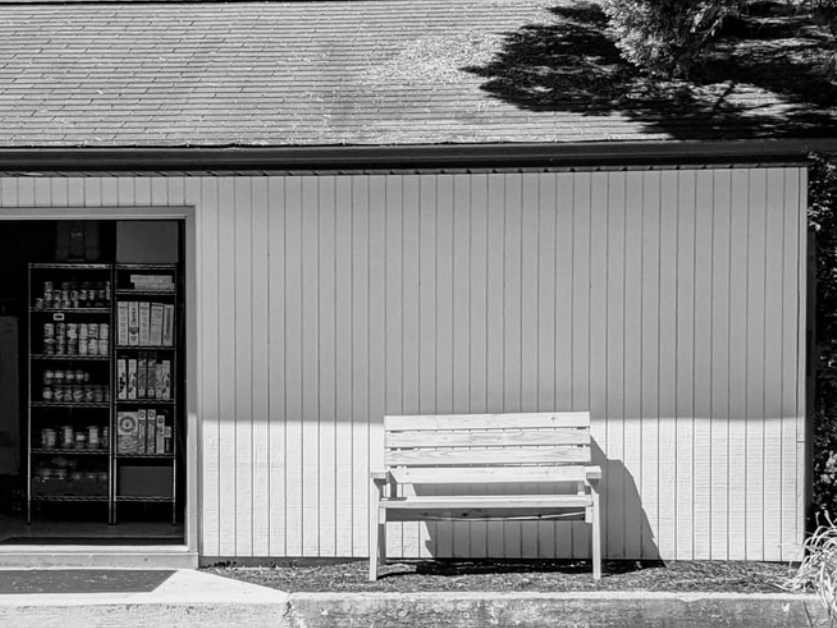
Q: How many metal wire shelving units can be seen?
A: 2